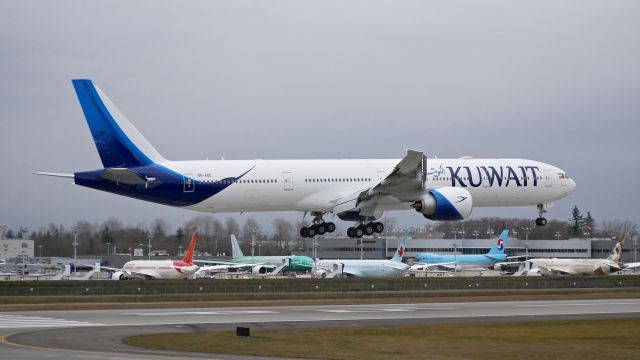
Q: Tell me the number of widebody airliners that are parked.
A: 5